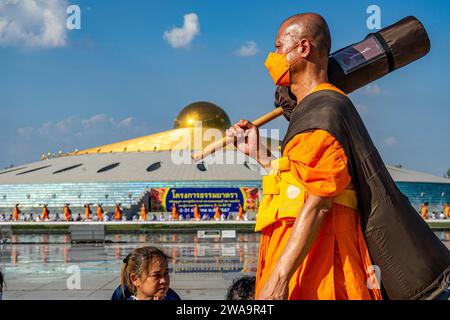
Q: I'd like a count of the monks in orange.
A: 14